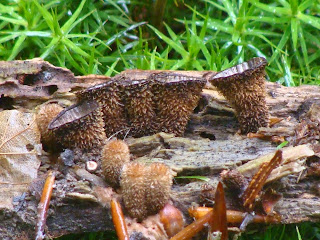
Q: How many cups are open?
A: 5